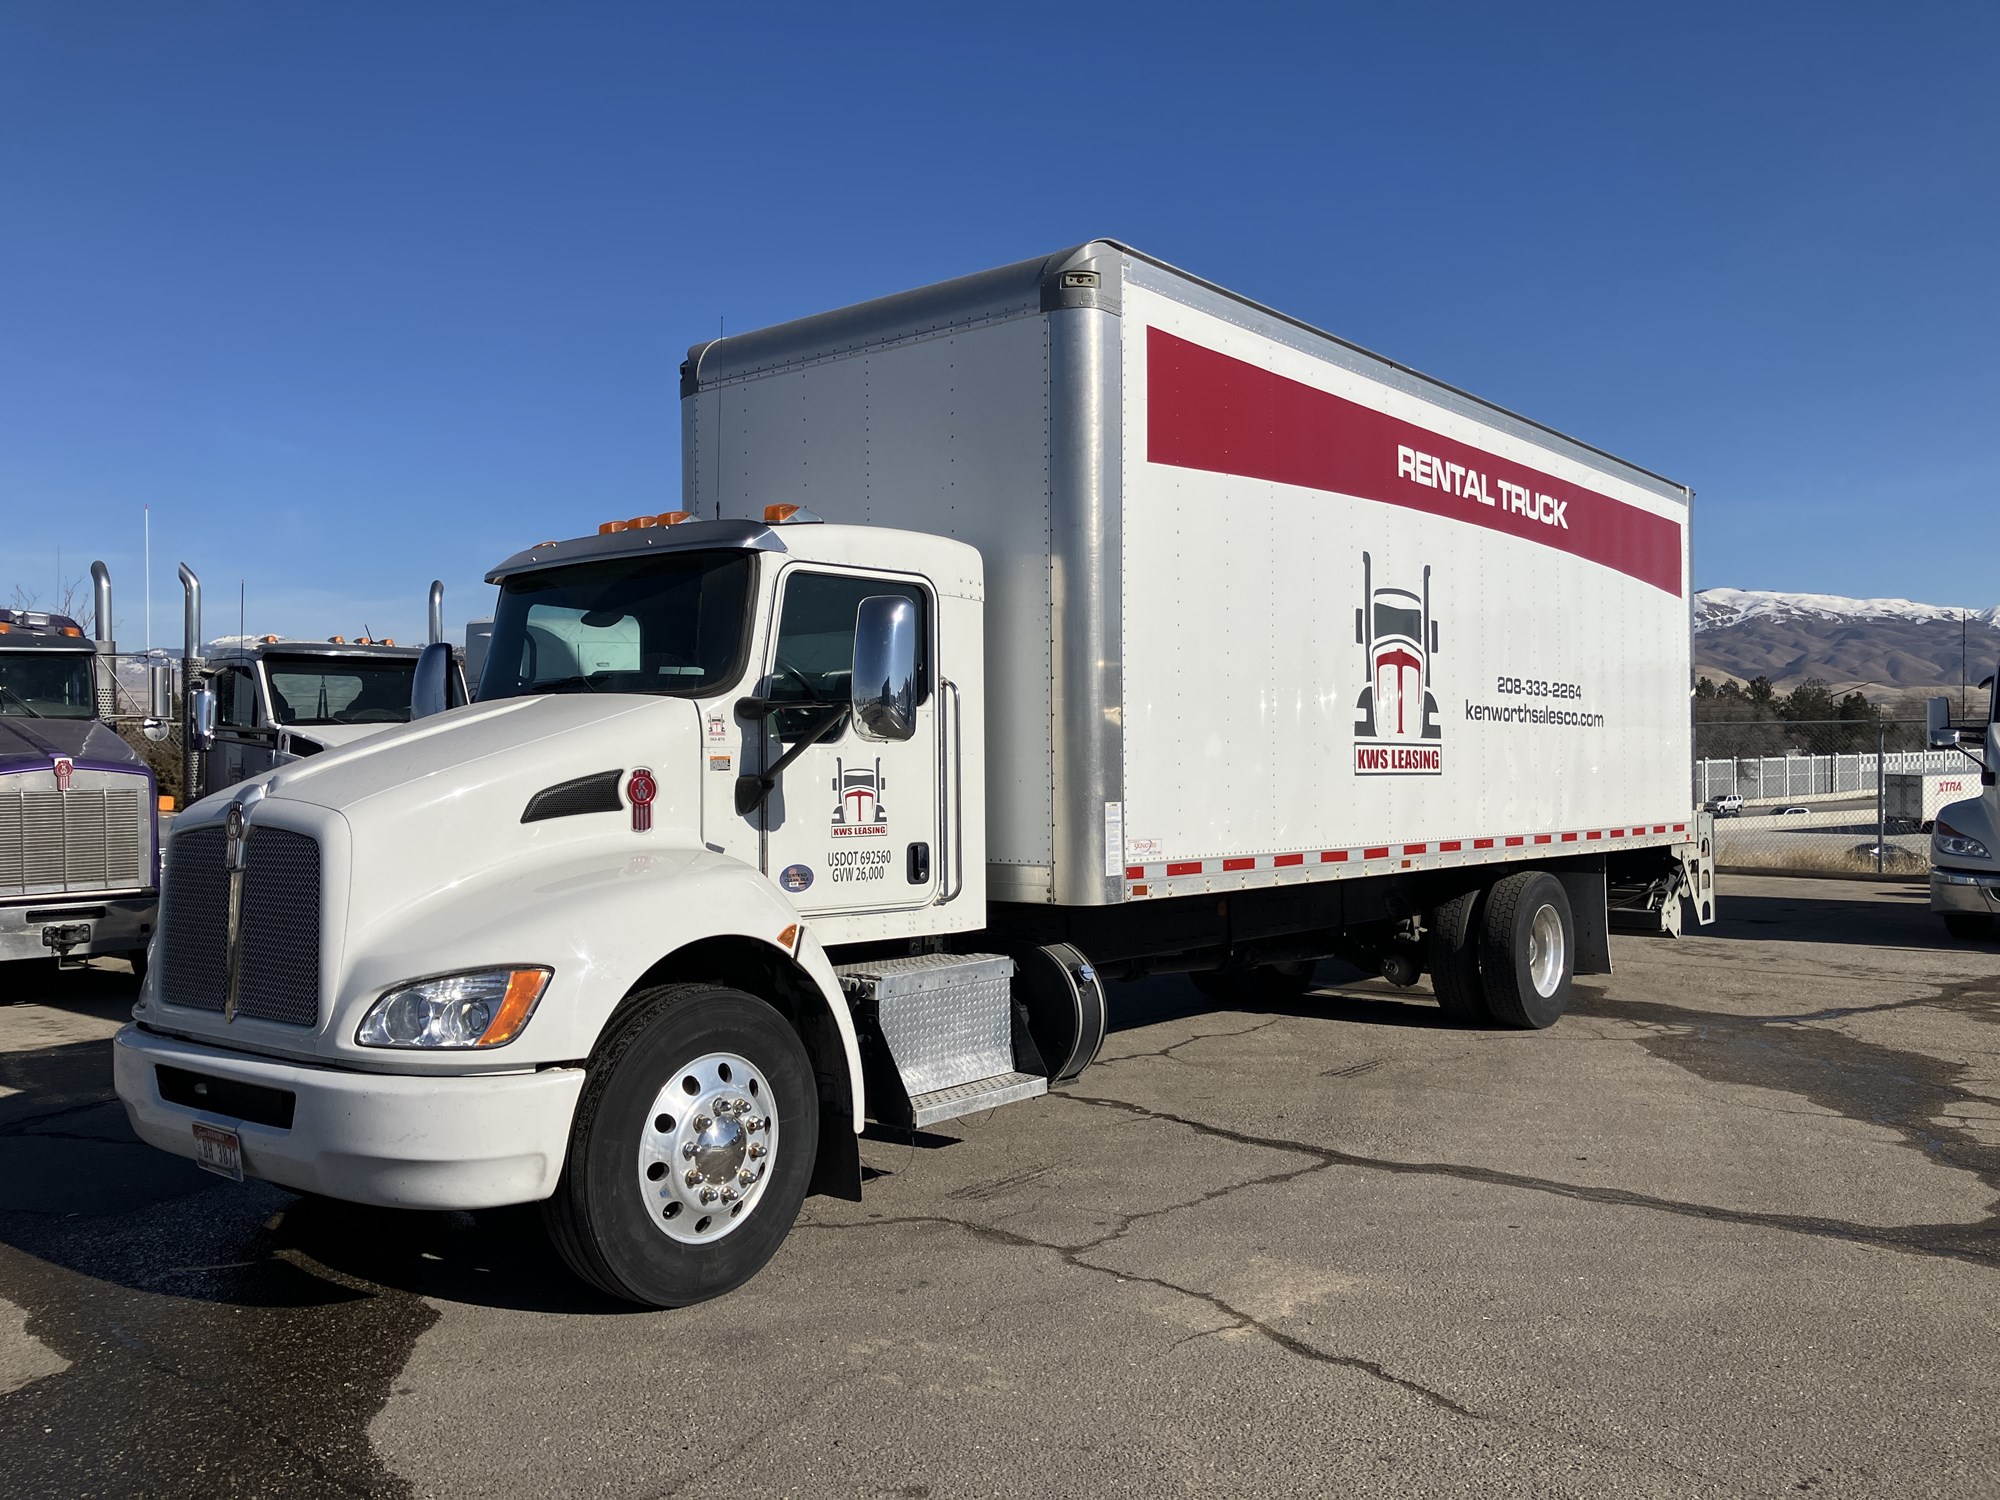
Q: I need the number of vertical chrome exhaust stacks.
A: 3